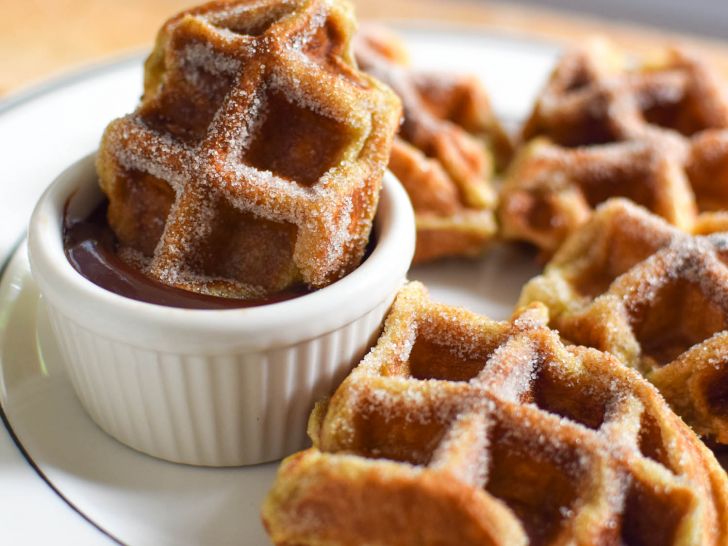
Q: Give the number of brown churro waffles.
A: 5